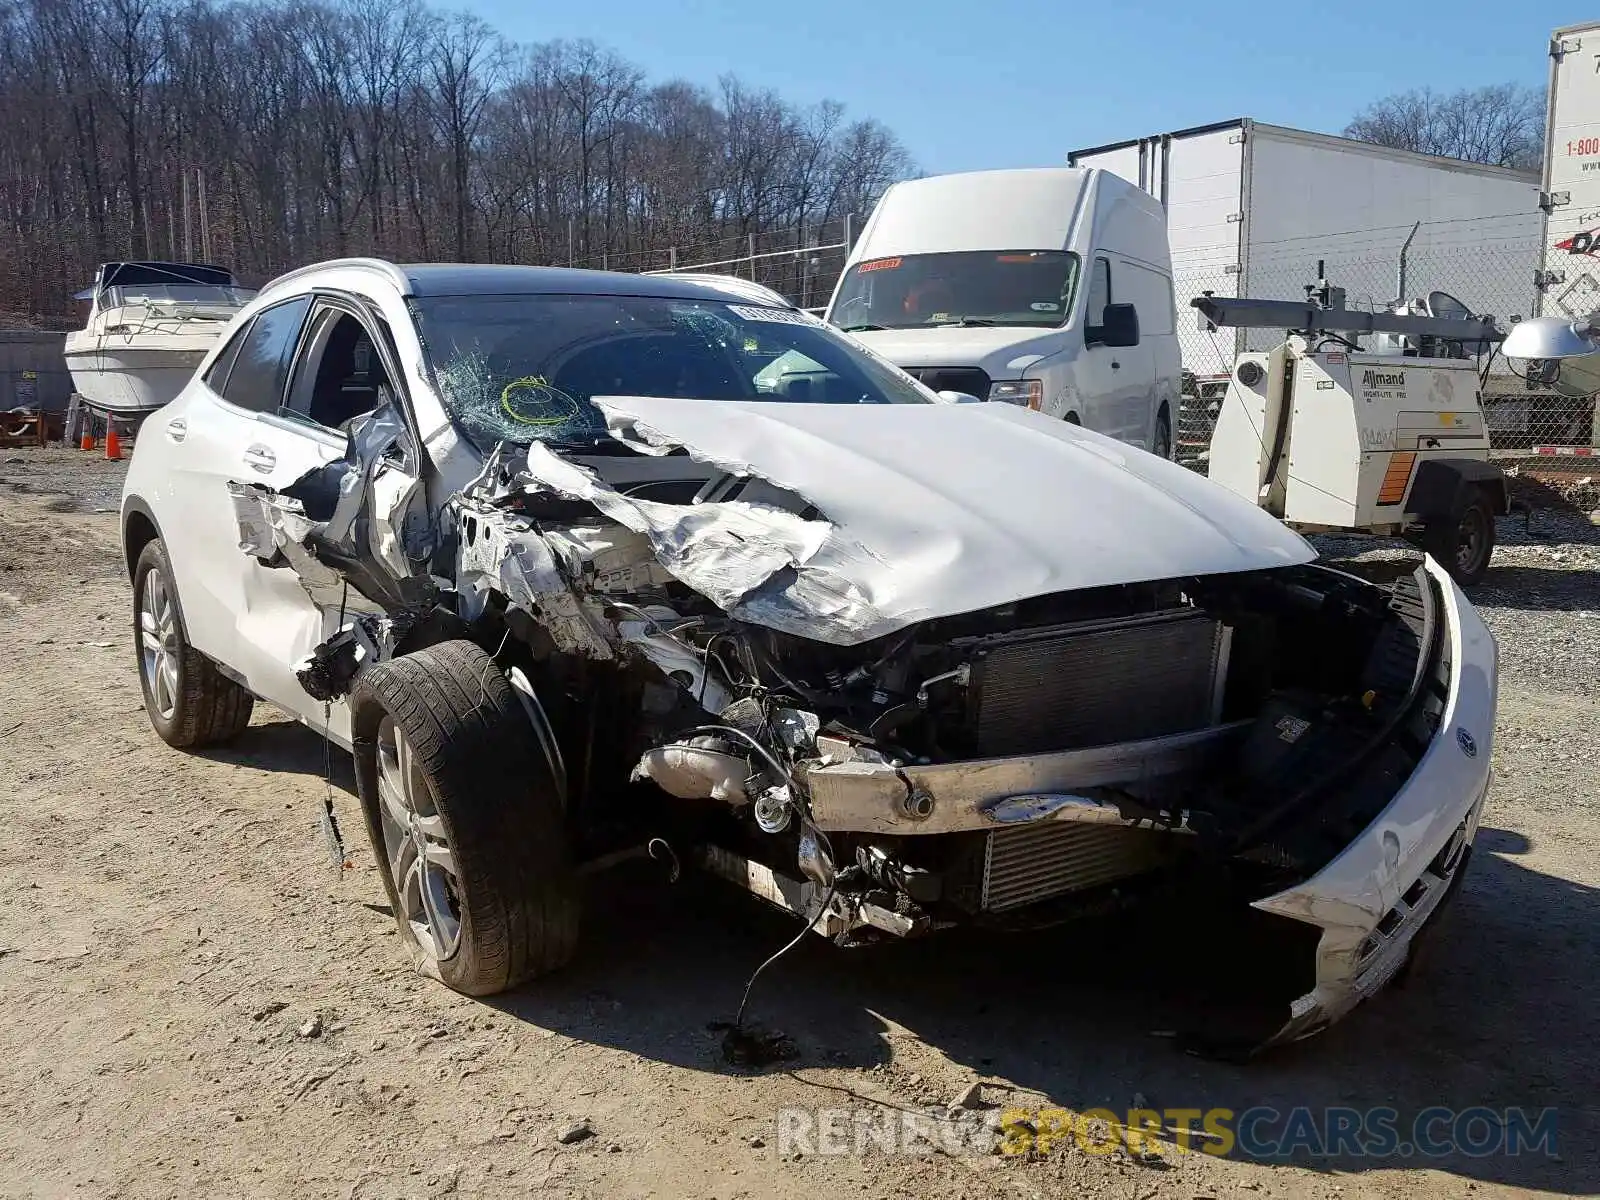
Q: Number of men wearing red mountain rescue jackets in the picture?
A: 0